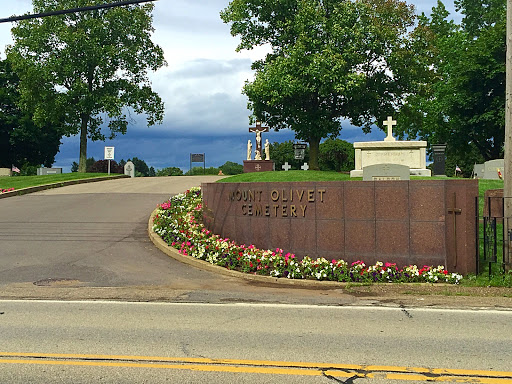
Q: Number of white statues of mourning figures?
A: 3